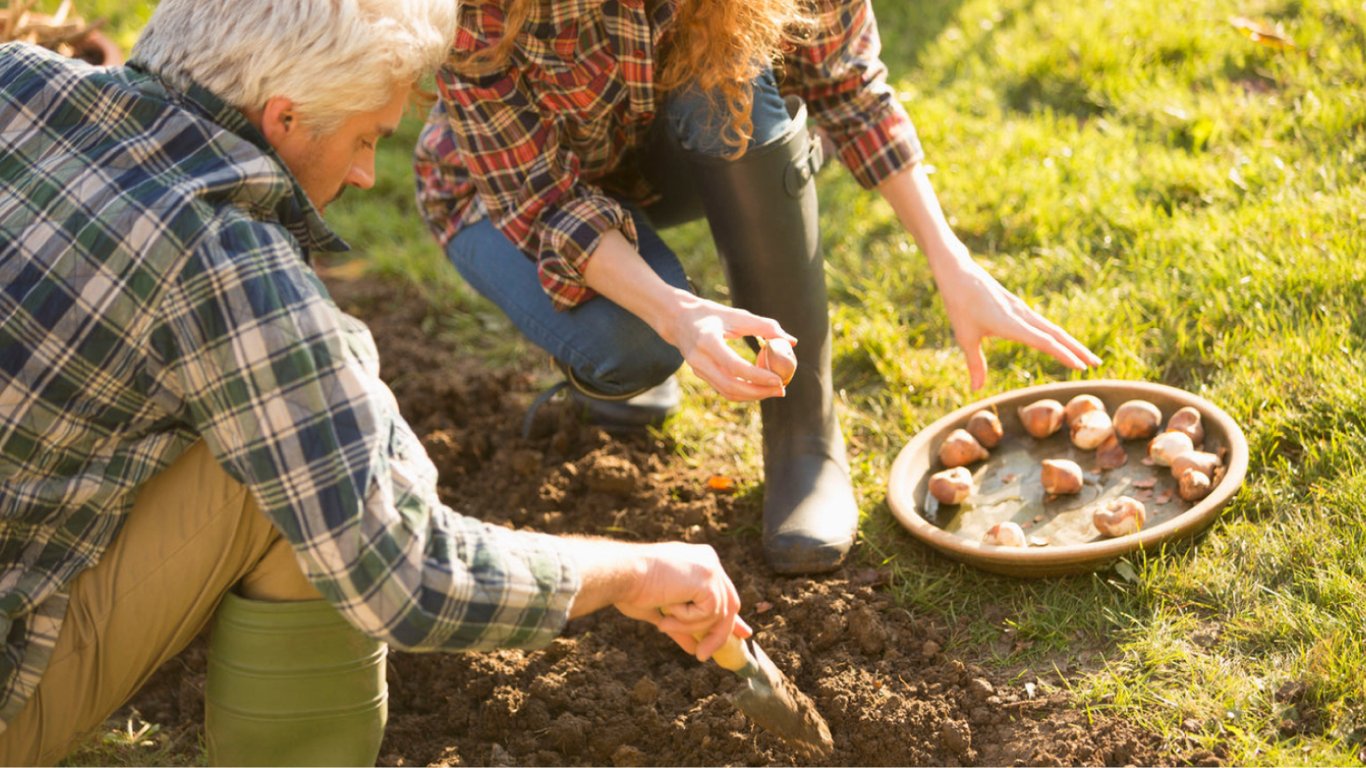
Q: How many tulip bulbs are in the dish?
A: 14